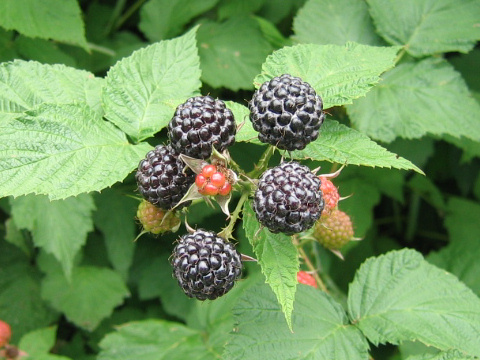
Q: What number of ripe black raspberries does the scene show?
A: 5